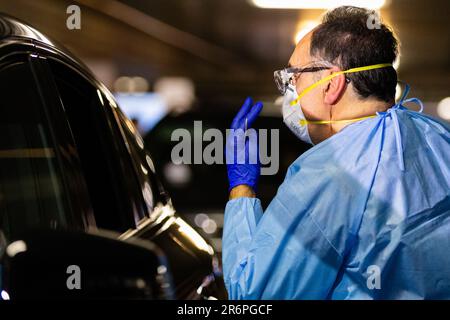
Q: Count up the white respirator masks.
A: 1